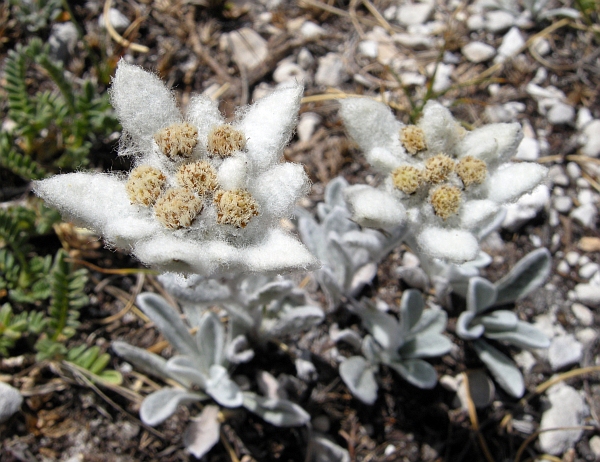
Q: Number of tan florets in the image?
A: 11